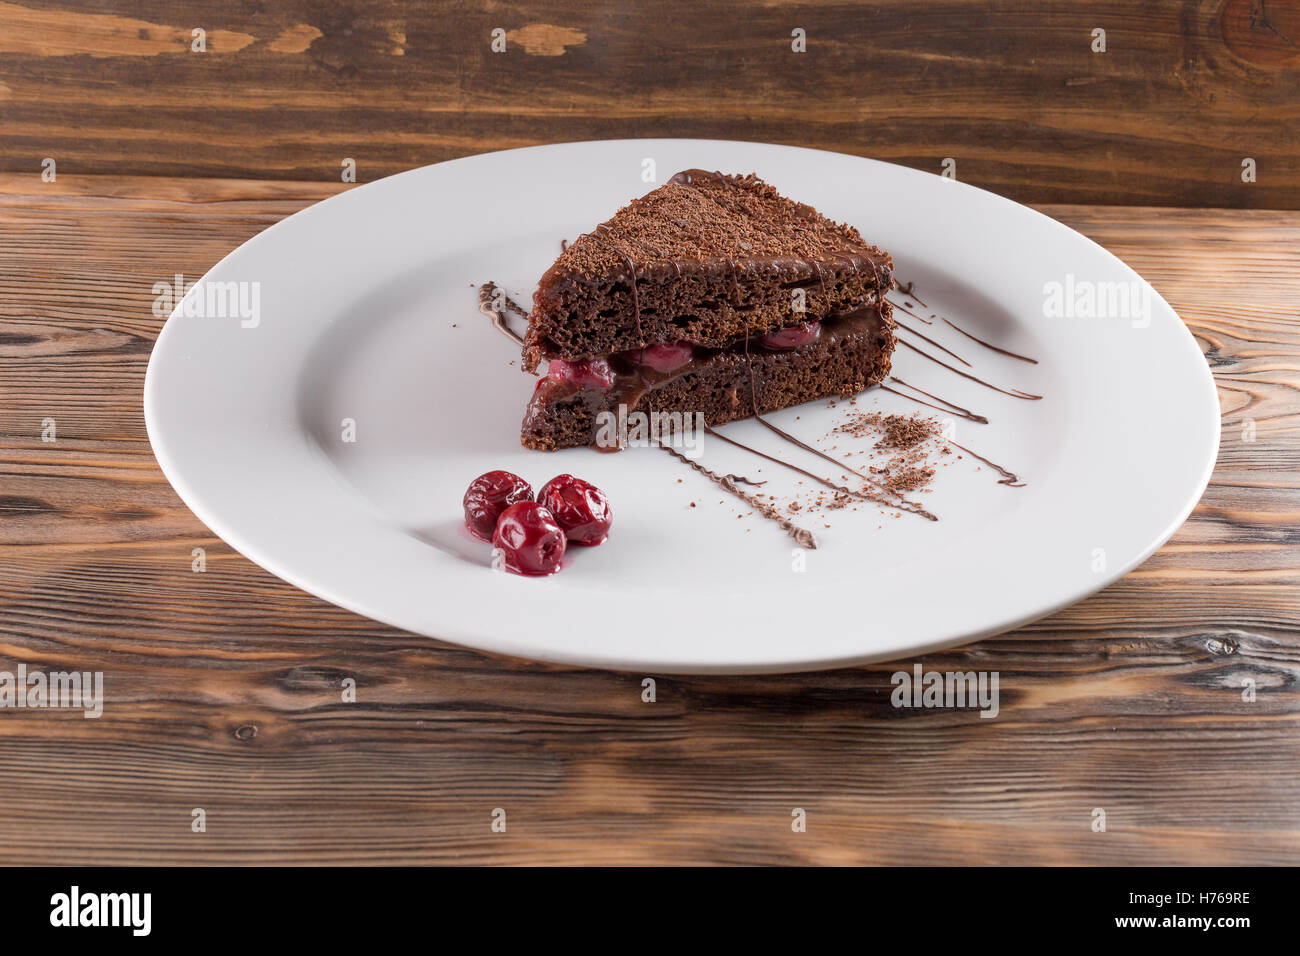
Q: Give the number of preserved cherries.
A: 3